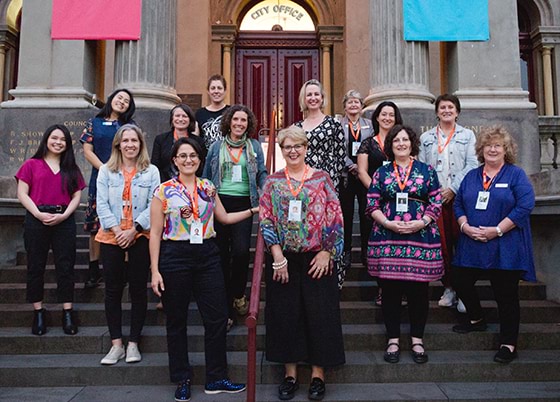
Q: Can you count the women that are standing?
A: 14